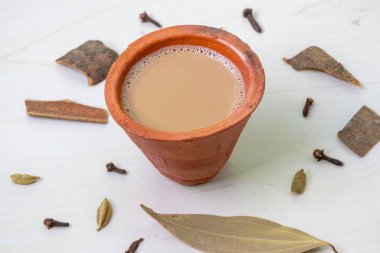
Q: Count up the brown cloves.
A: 7